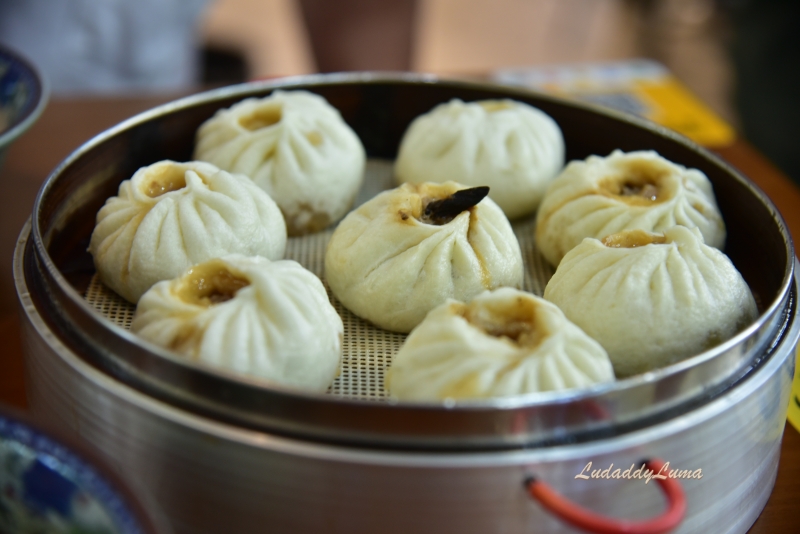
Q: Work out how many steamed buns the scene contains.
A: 8